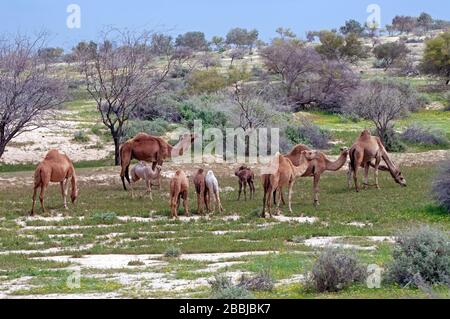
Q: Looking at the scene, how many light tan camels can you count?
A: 2